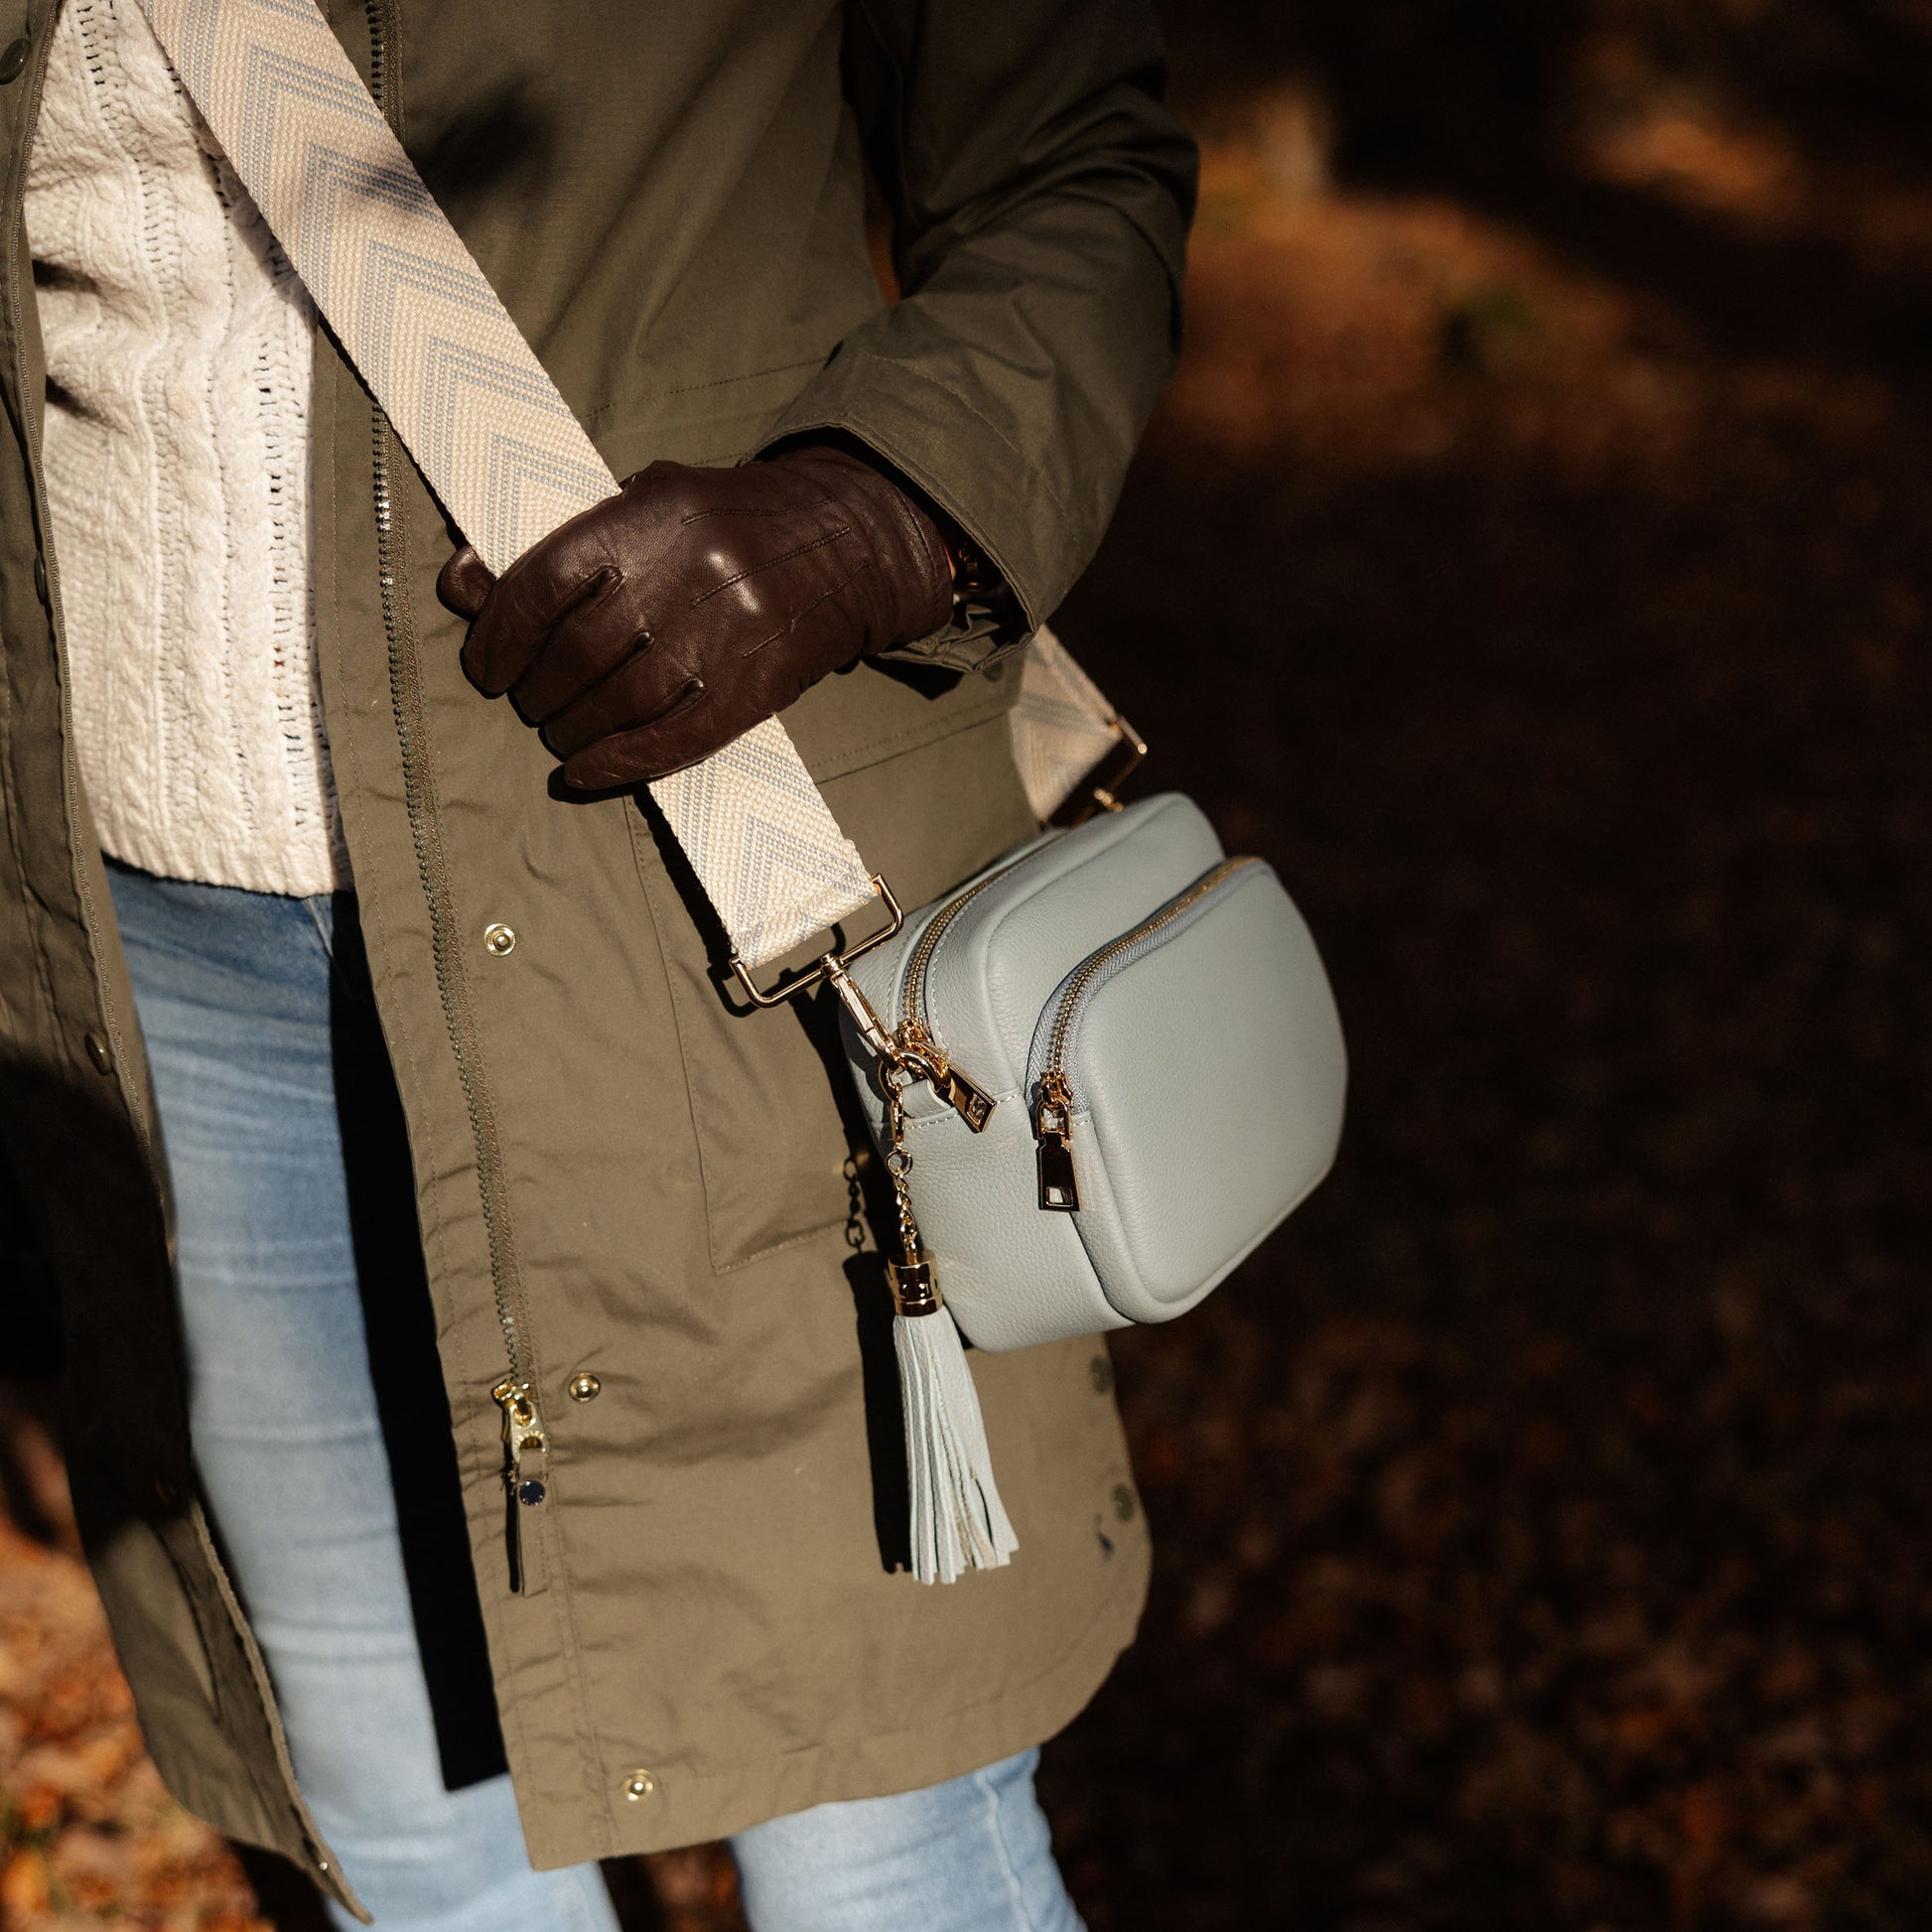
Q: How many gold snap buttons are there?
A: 3